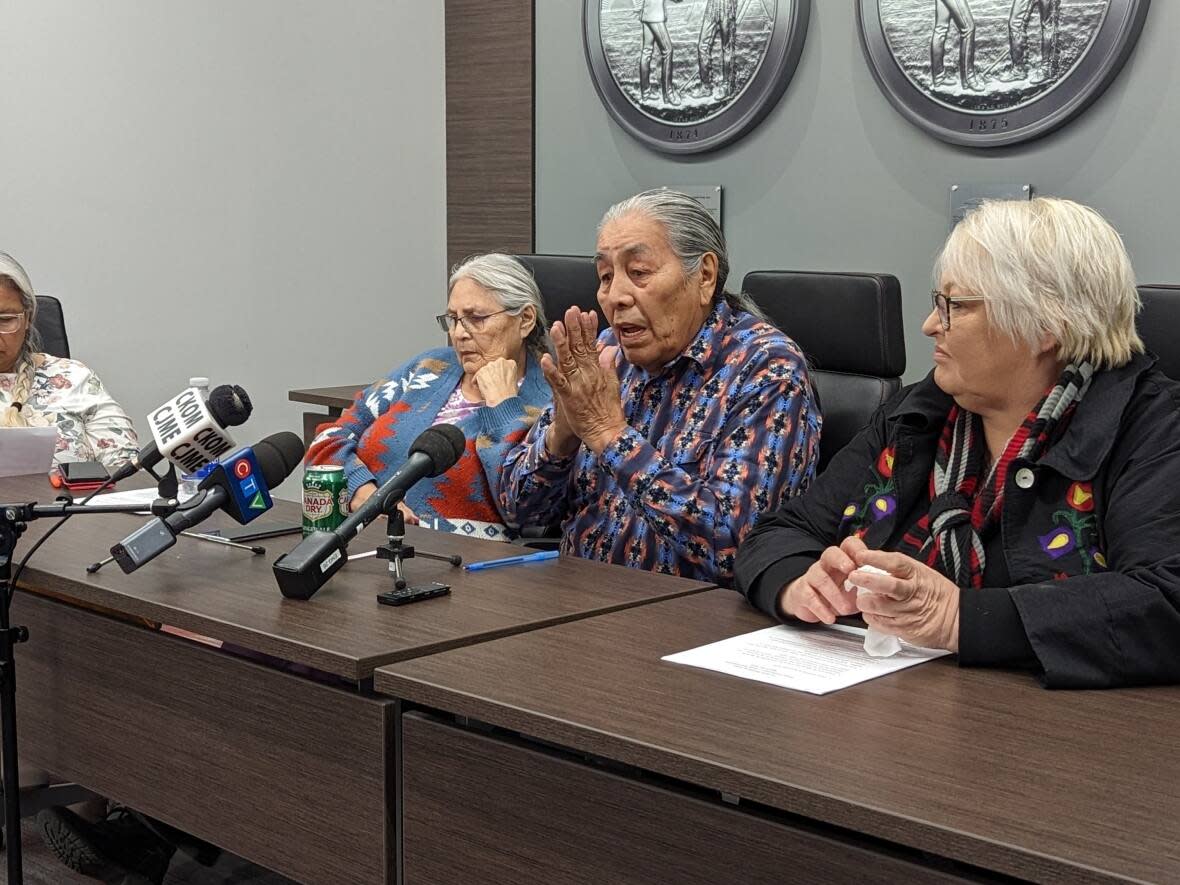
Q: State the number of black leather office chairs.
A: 4